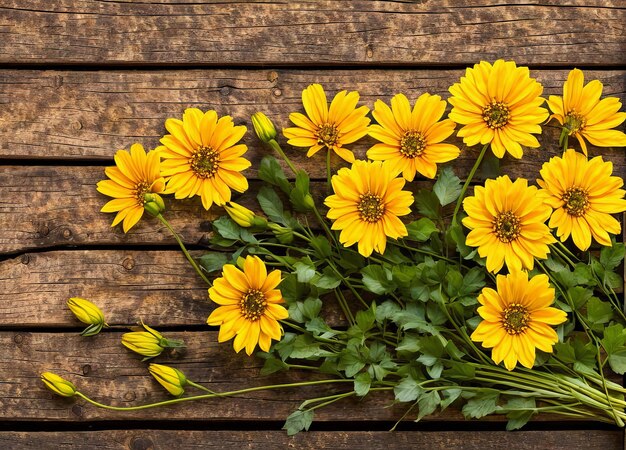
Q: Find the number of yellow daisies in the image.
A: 11